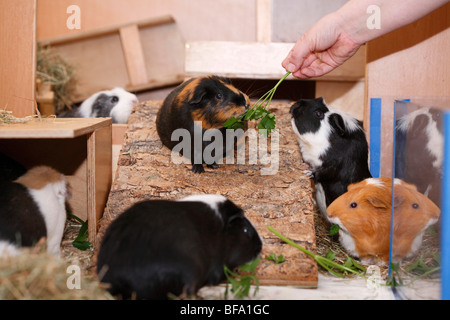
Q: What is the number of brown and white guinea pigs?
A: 1